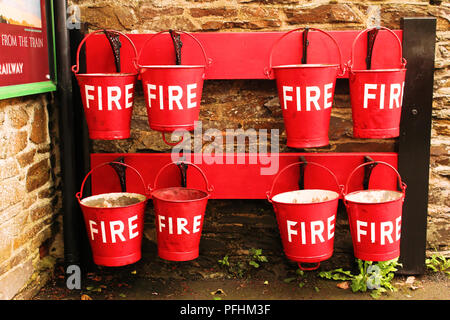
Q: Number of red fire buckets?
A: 8